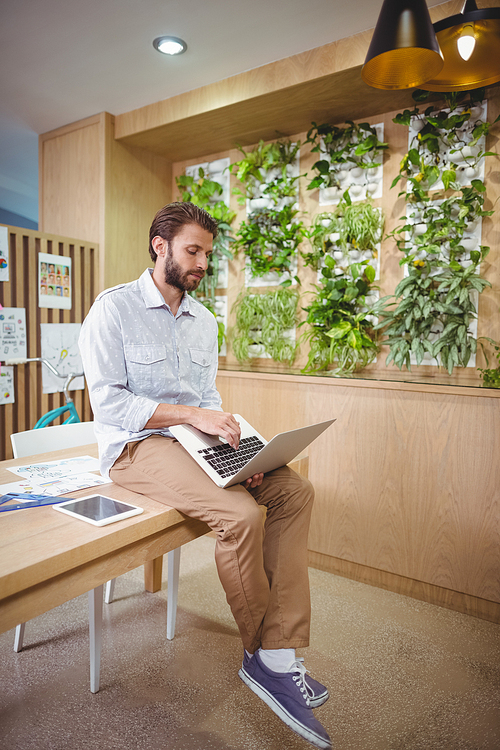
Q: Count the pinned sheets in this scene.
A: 5